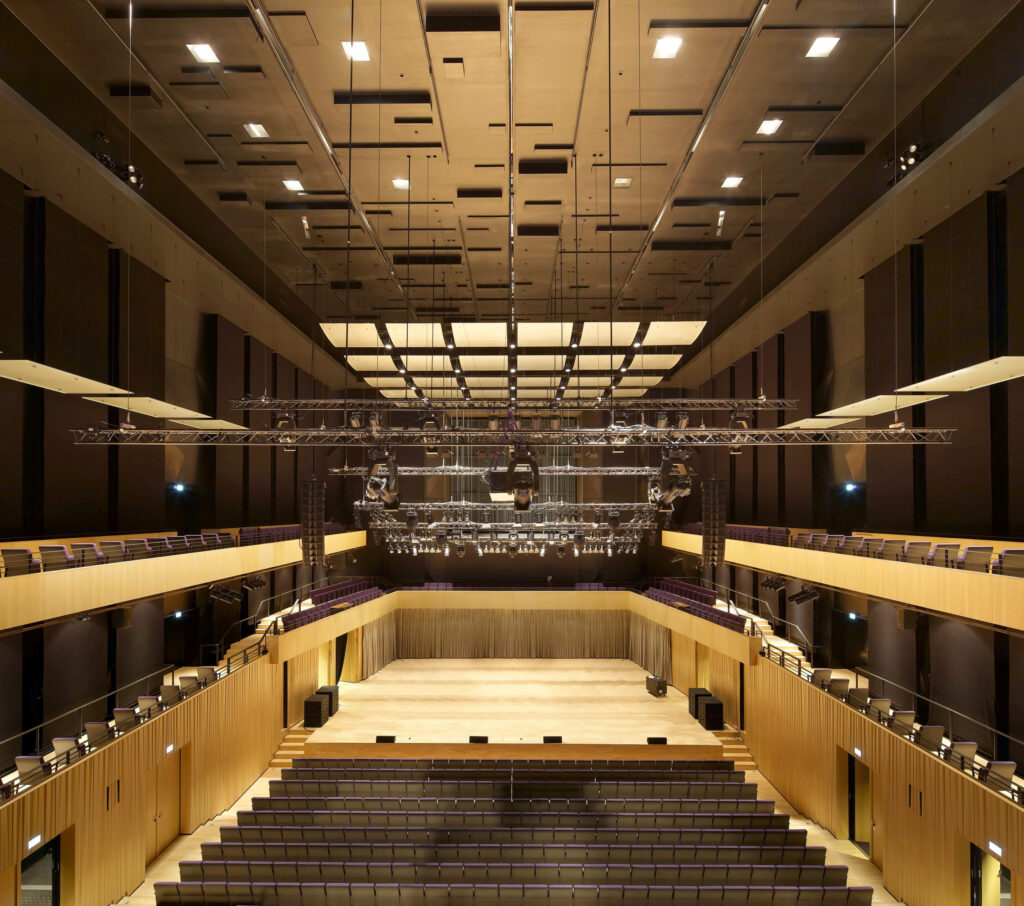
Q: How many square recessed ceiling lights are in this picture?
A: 10